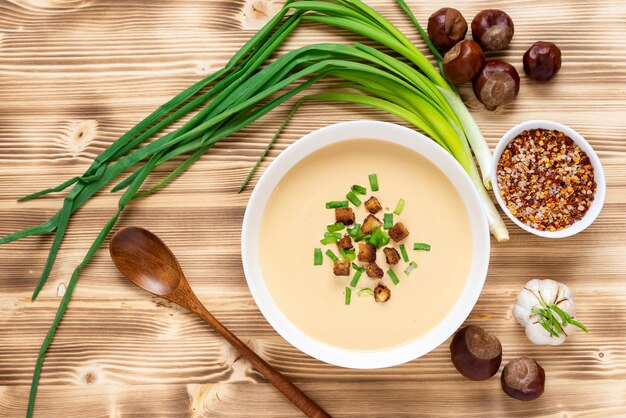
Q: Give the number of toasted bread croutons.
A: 10